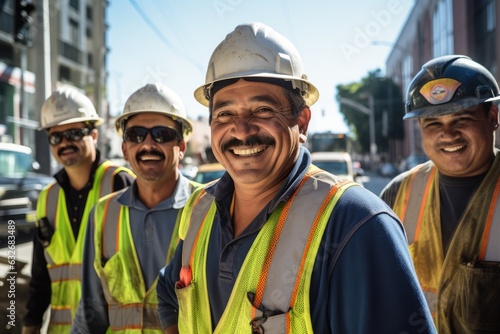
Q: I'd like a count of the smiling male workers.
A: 4